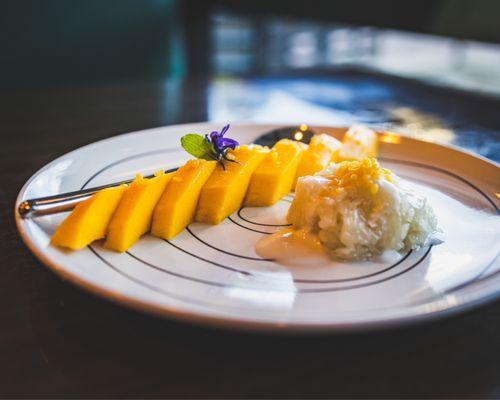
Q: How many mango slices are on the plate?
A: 7